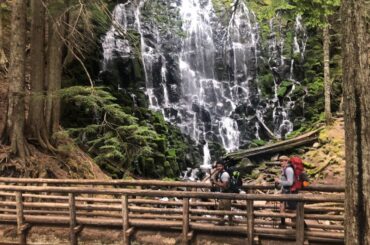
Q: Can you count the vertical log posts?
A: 6